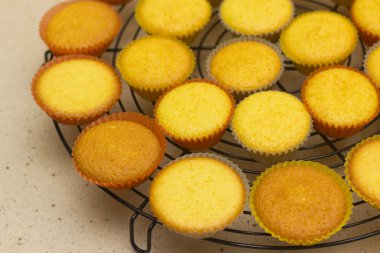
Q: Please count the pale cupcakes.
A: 13